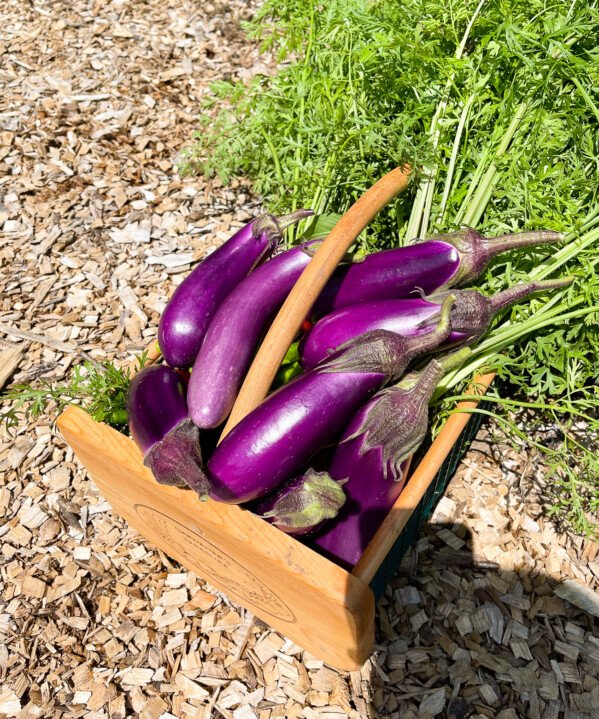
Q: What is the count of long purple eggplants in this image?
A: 8